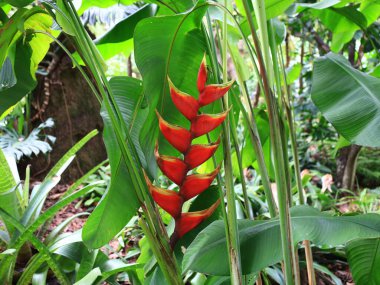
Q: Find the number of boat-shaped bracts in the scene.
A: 10